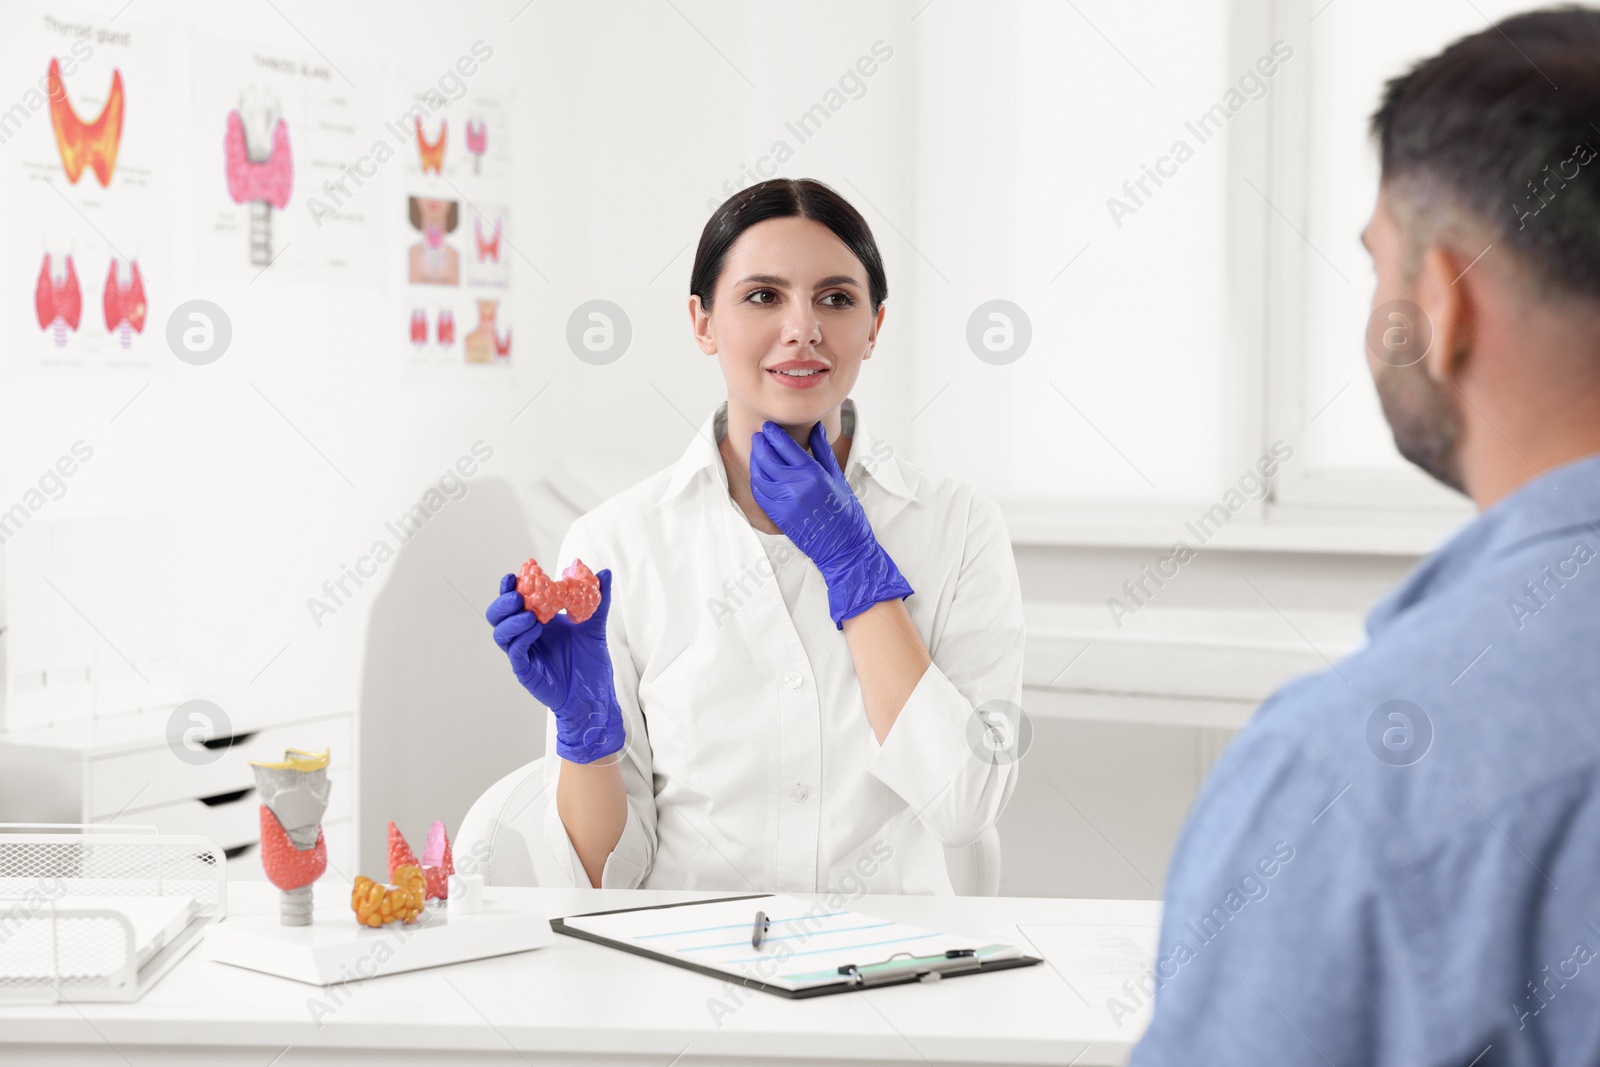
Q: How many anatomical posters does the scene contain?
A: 3